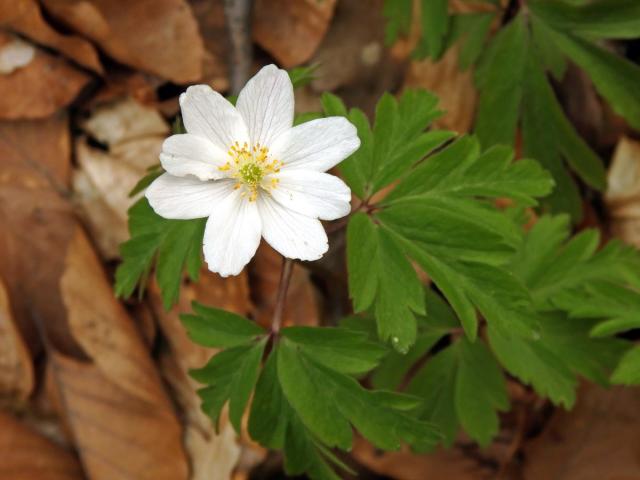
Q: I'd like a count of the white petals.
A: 8